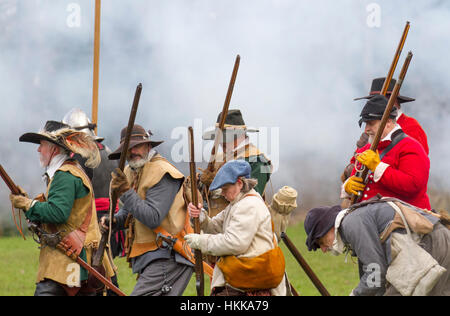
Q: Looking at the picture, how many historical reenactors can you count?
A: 8